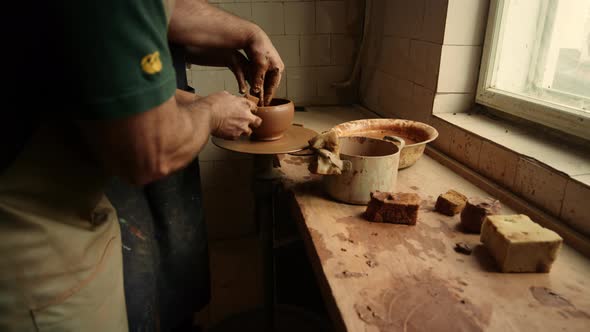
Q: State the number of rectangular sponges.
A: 4